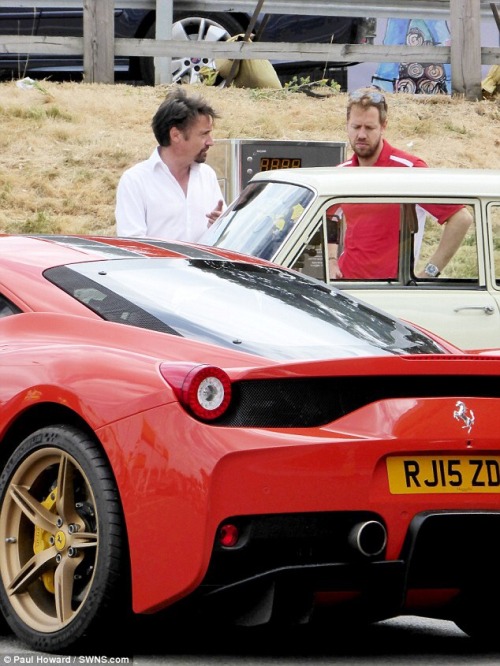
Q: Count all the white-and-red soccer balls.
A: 0